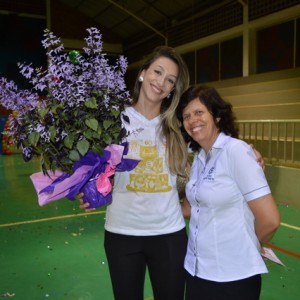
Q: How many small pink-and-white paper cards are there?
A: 1